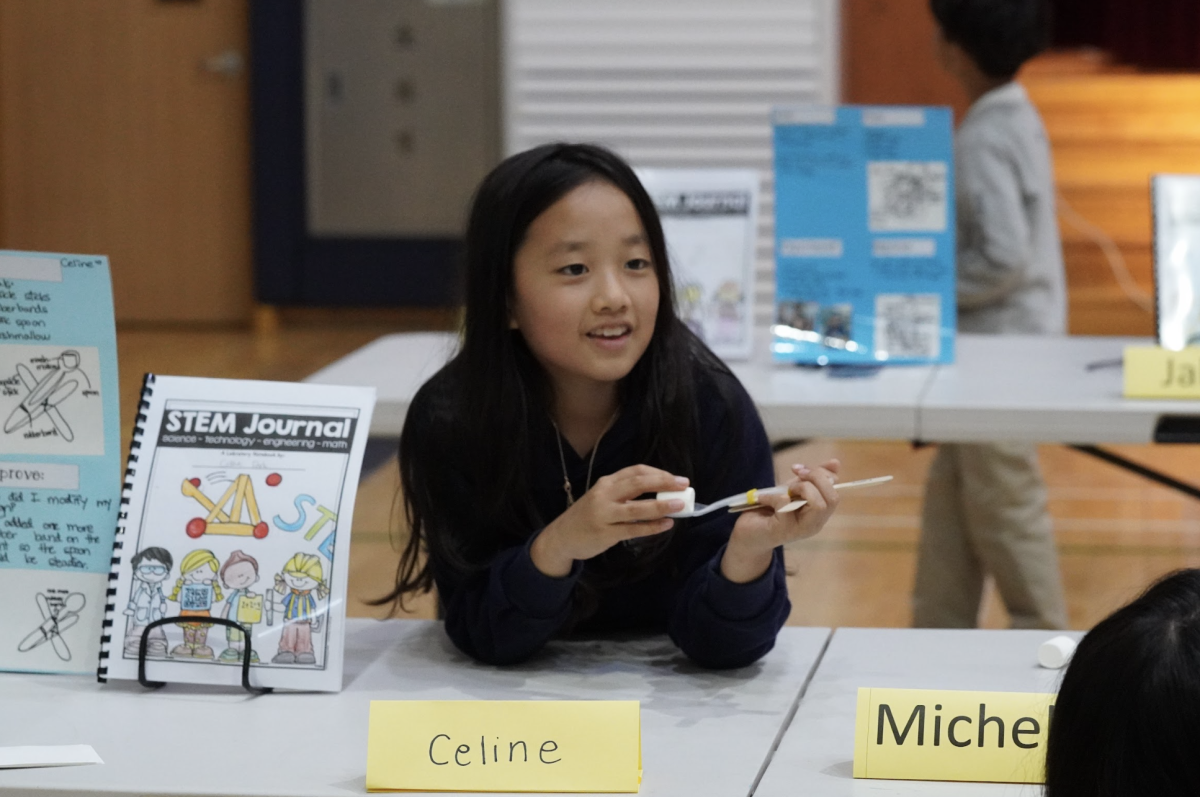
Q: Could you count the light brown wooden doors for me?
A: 1